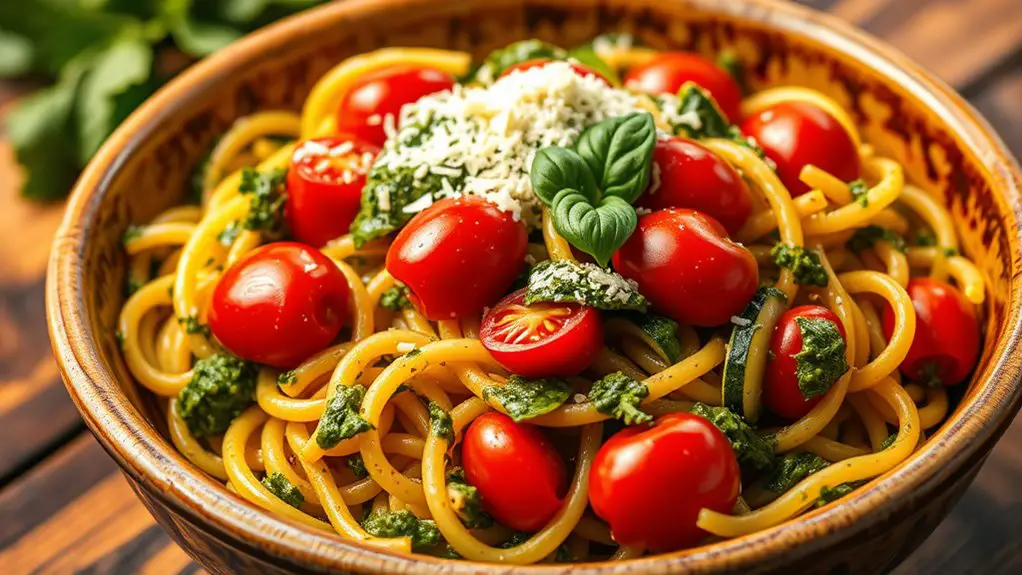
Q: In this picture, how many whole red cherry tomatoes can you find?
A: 11